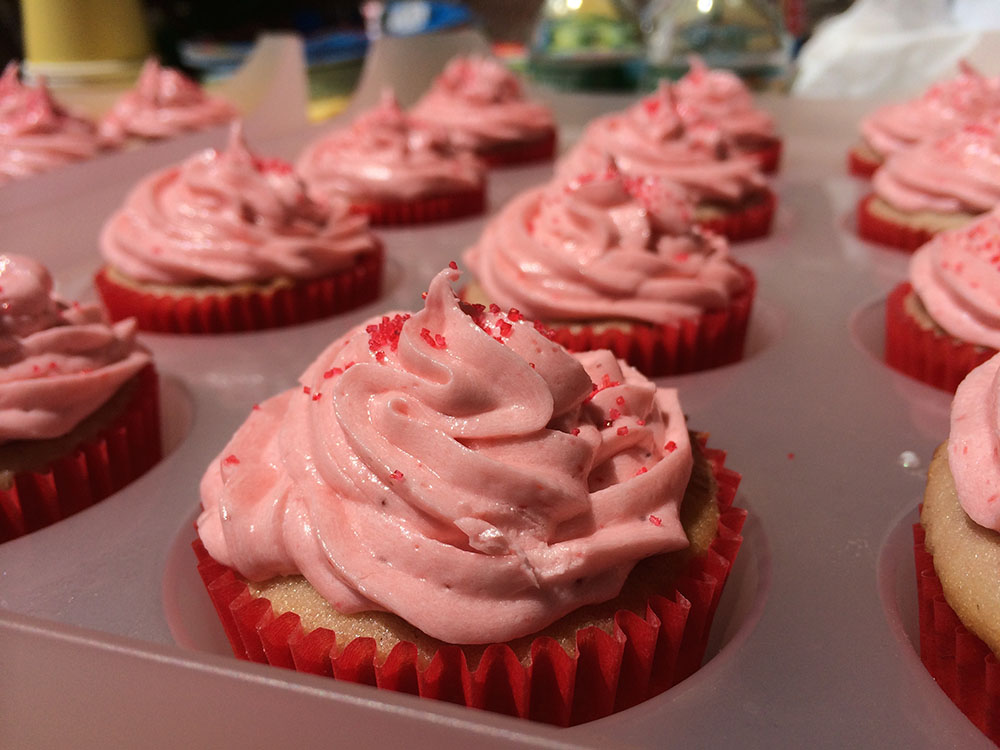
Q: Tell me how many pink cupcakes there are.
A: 14